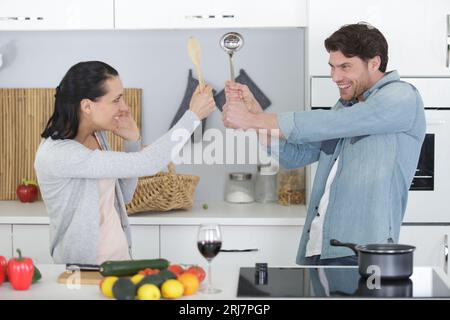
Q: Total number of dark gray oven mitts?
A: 2